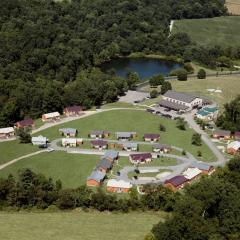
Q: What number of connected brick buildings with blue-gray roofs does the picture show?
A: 3